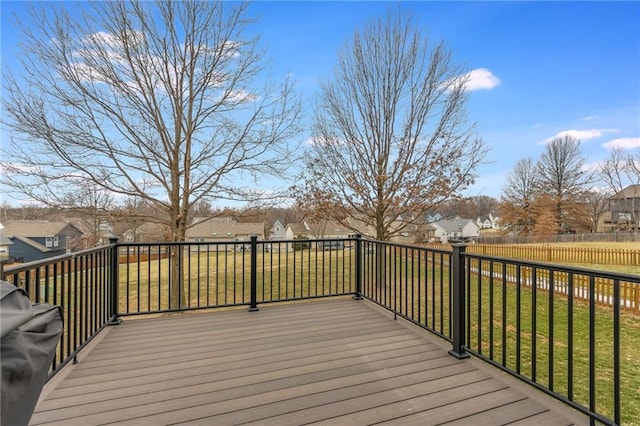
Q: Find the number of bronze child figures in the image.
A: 0